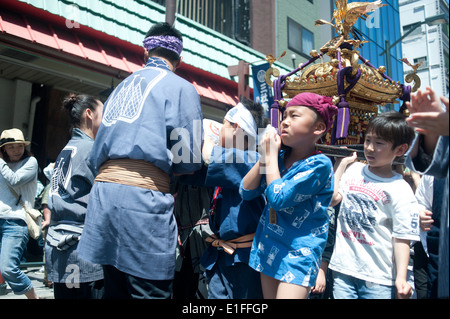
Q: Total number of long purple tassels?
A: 2